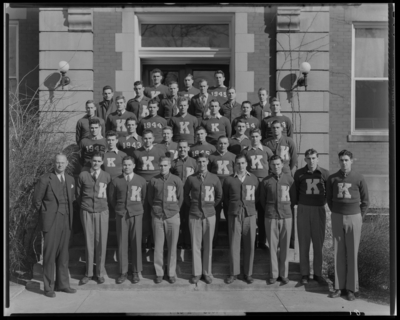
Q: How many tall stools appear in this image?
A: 0